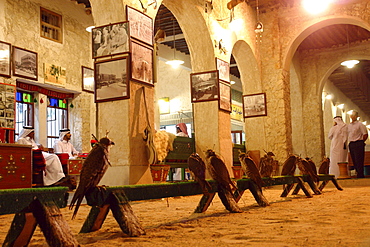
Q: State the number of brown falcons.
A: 9